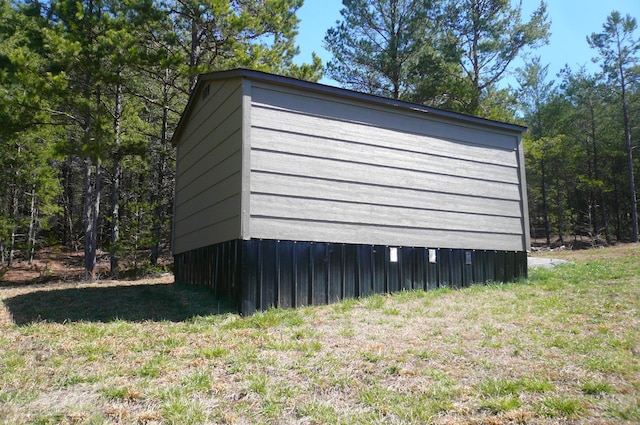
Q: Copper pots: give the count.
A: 0